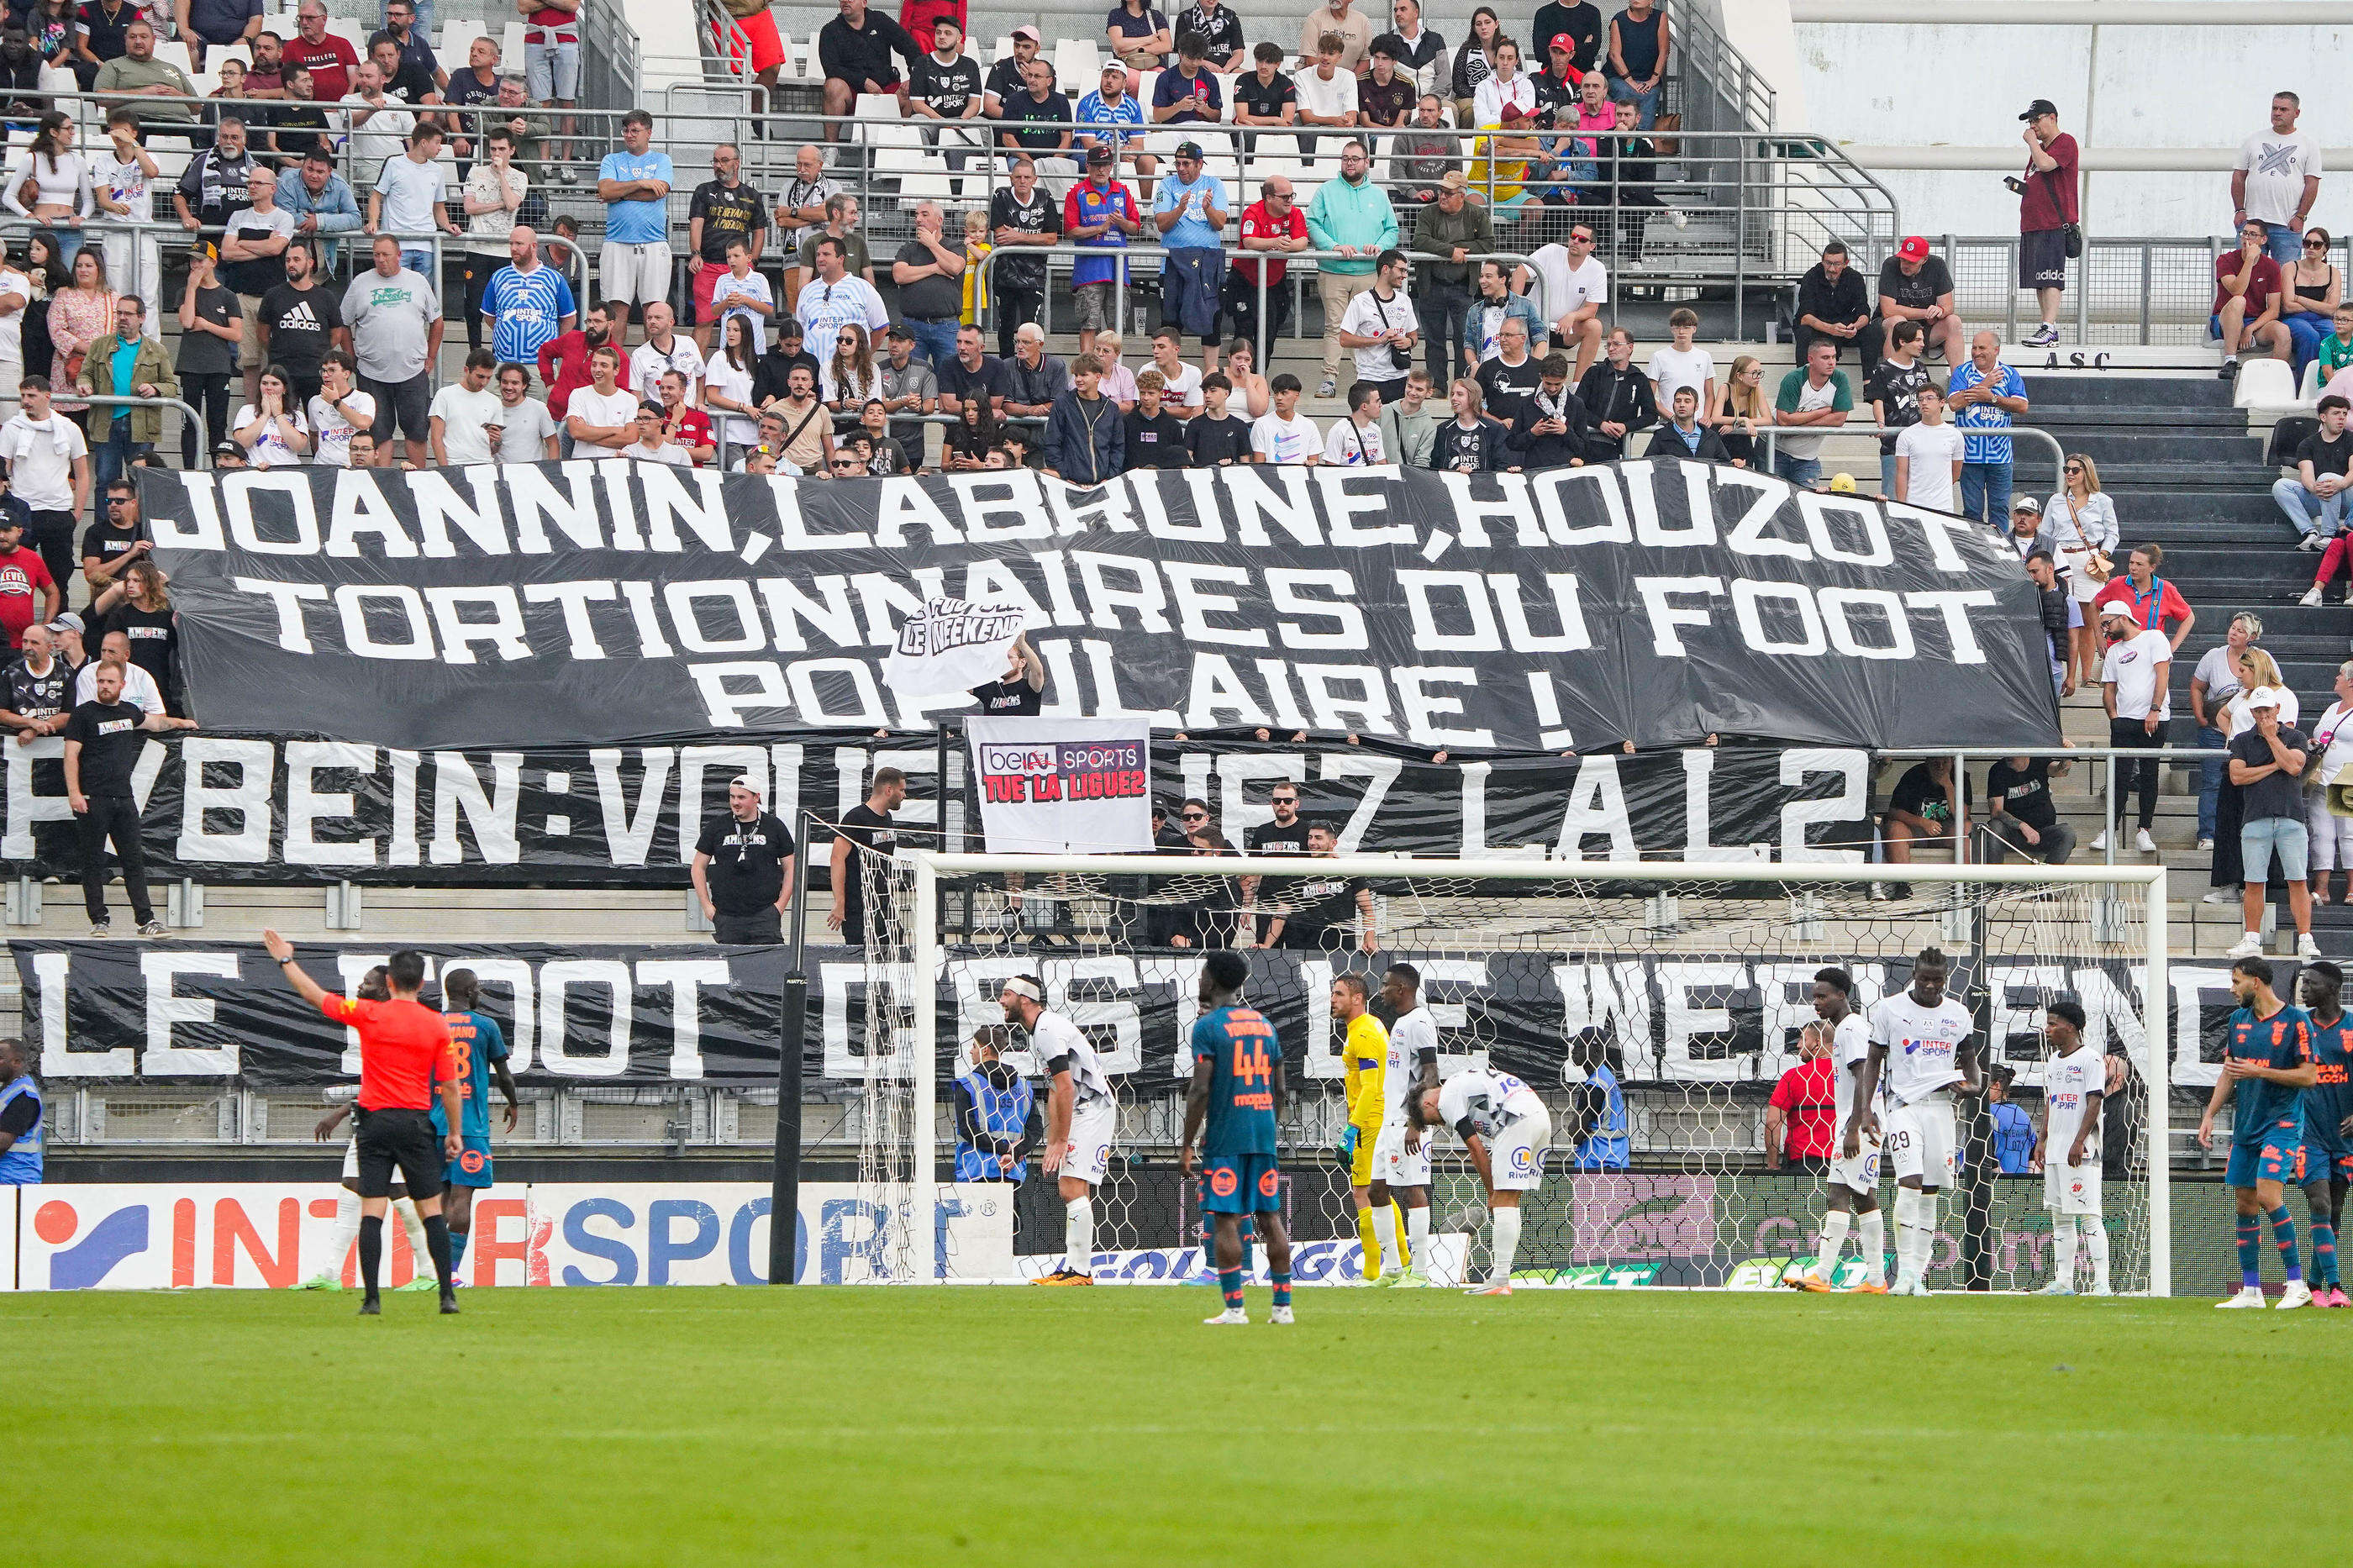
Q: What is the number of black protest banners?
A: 3